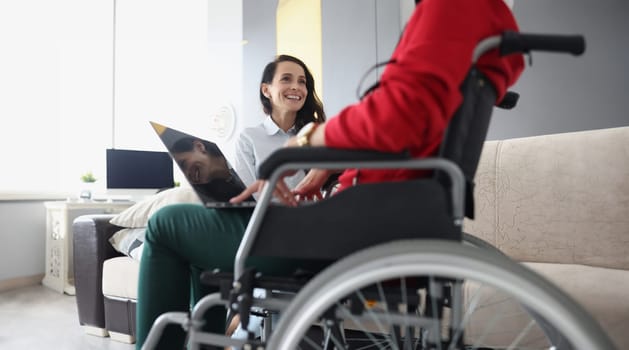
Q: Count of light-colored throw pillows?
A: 2